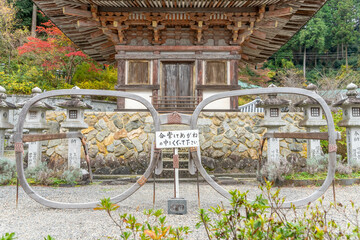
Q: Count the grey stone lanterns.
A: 6